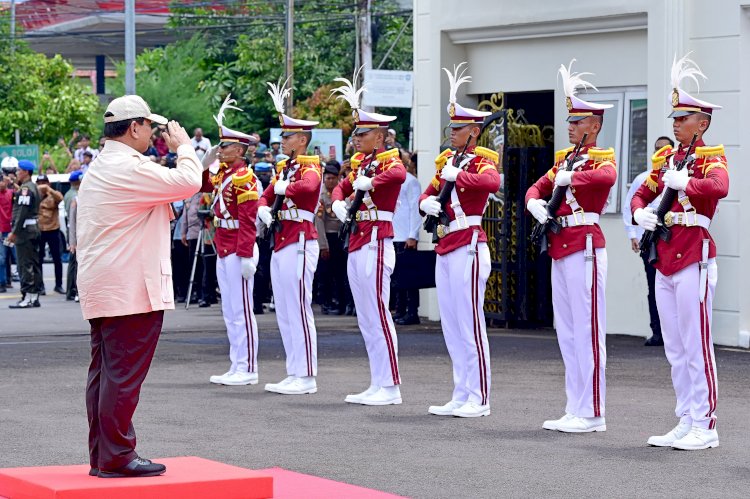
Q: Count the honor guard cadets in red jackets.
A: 6